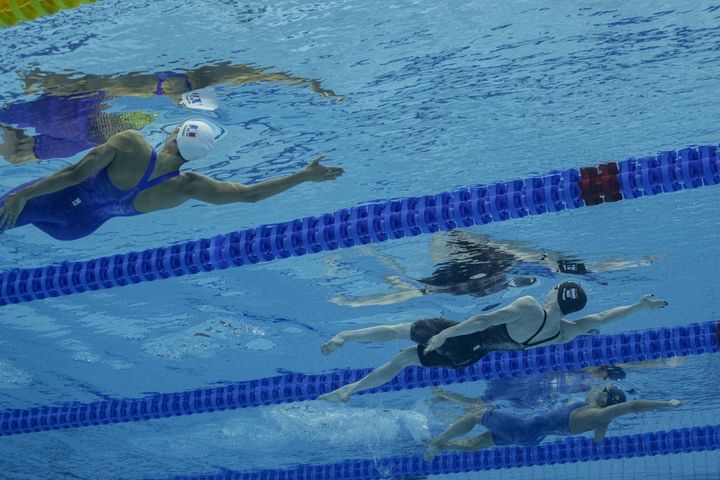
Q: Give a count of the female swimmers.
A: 3